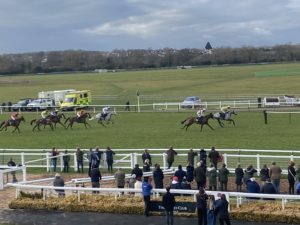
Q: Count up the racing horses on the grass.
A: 7